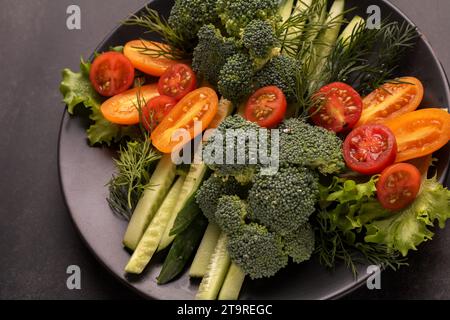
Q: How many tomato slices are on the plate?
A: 12